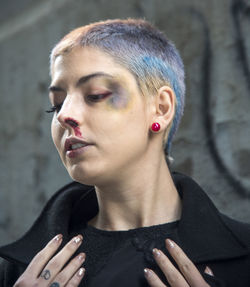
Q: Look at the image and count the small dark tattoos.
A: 2